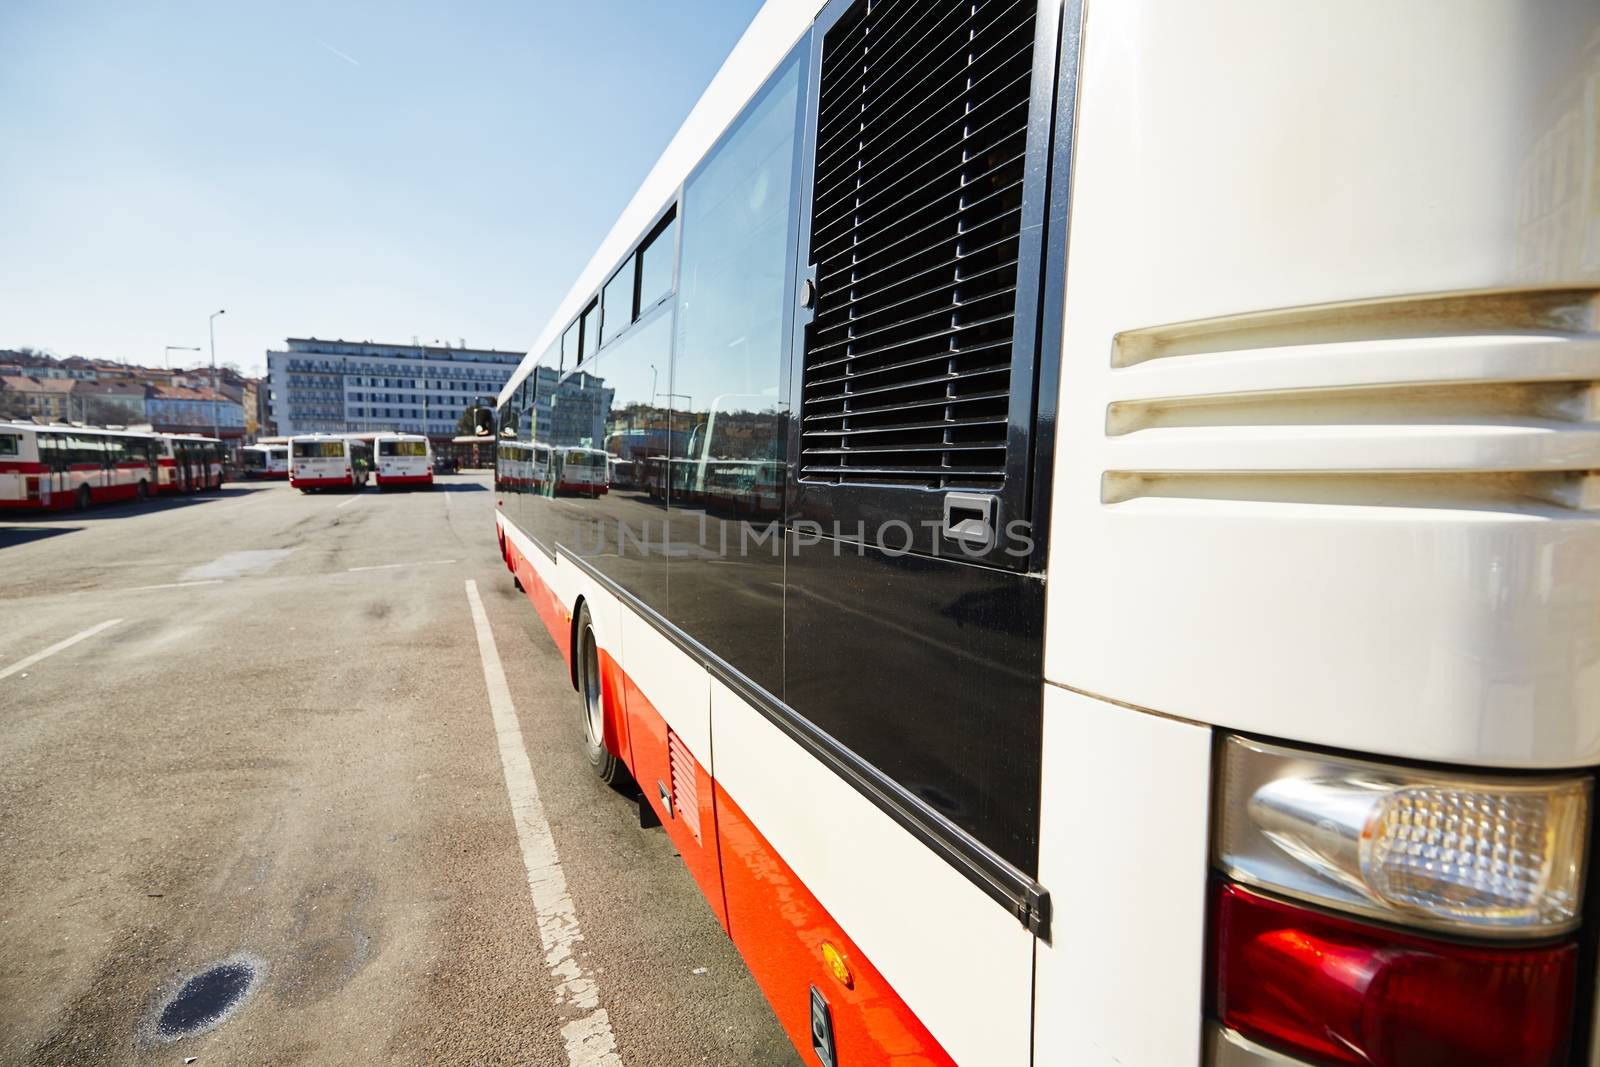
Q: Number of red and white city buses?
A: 6